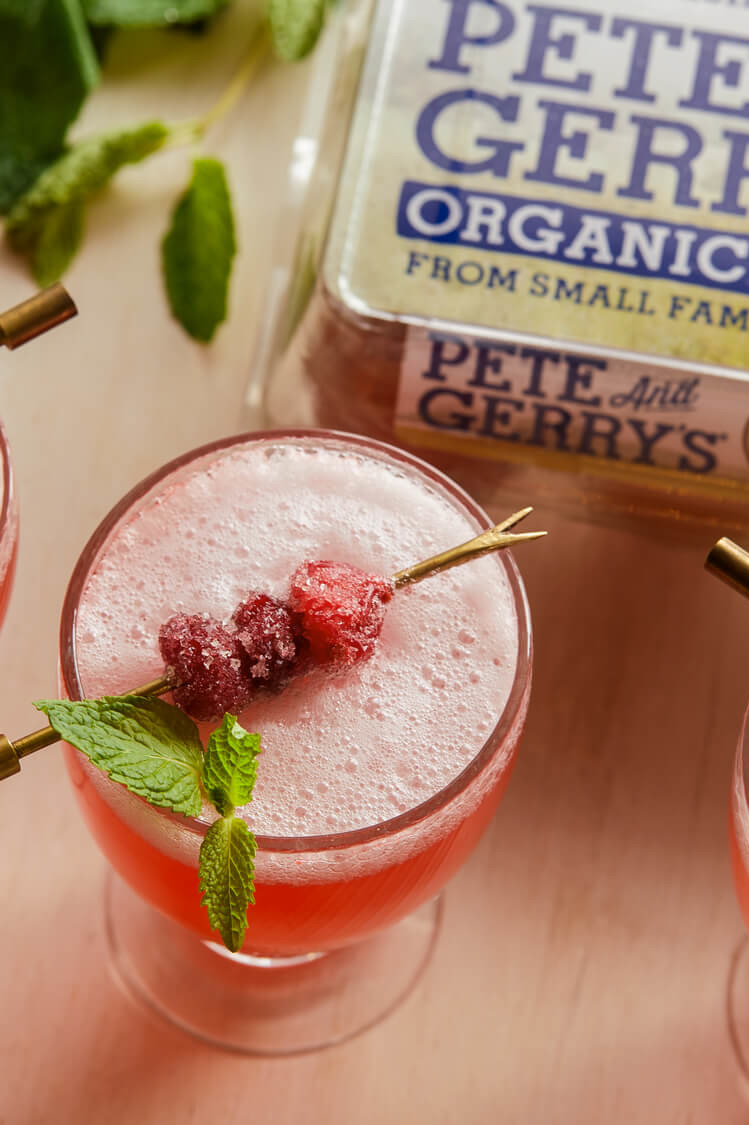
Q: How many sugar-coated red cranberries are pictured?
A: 3